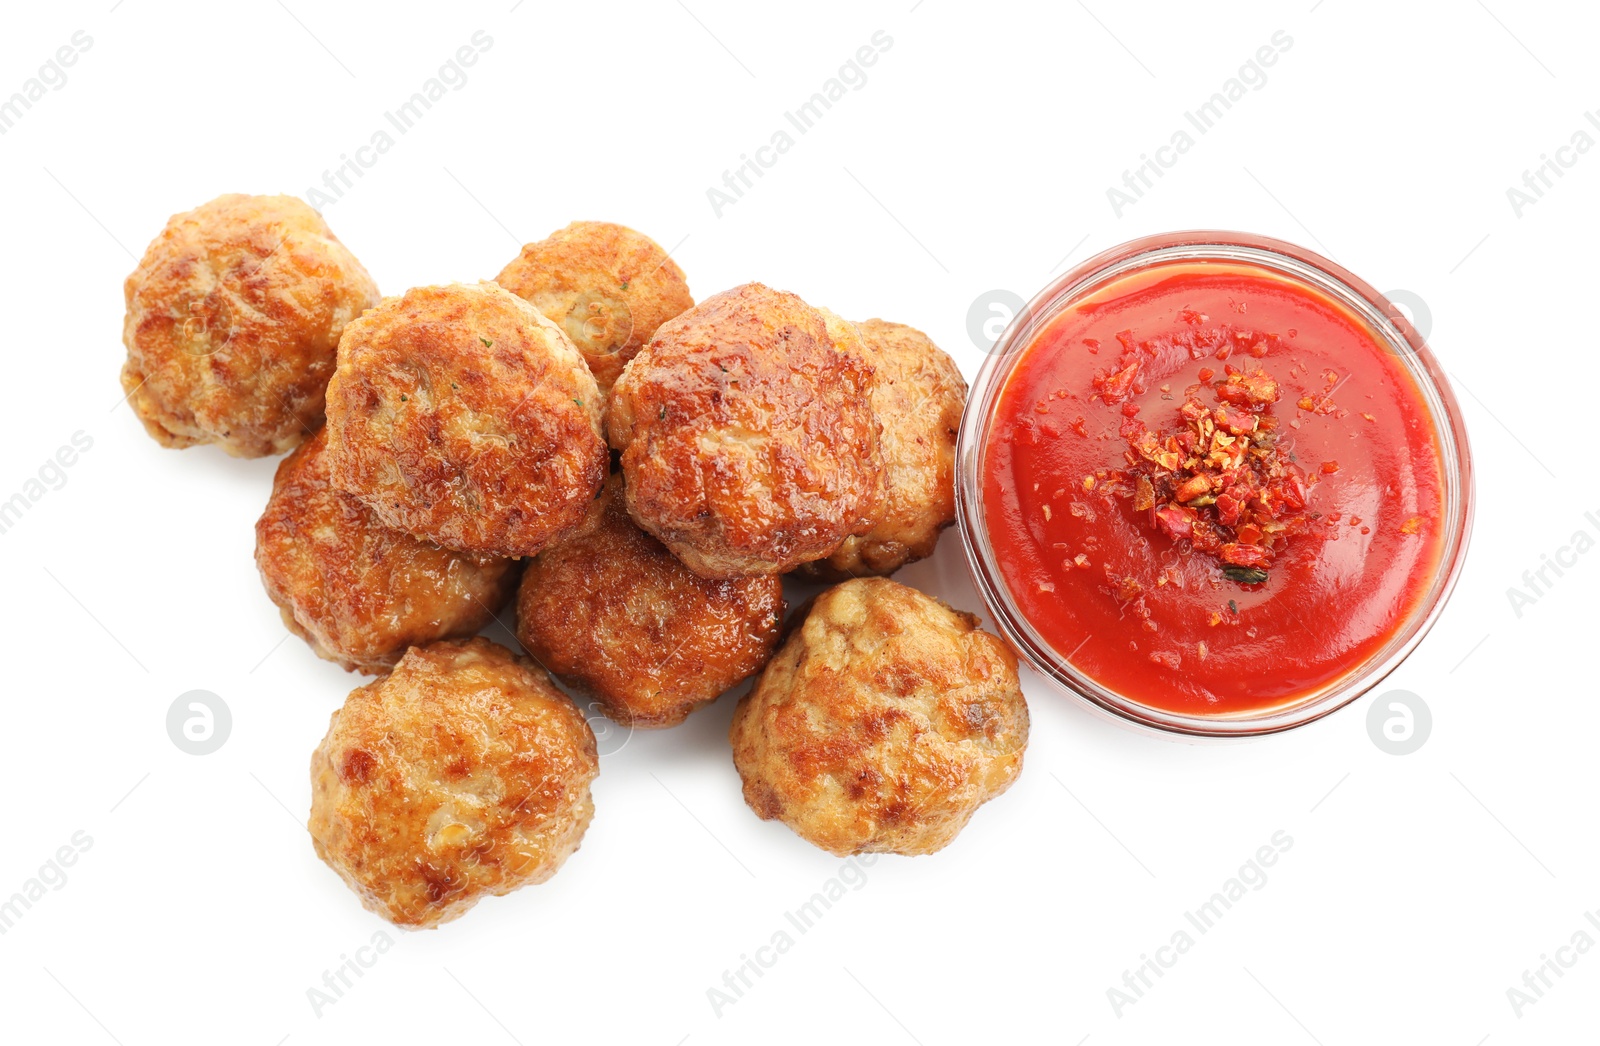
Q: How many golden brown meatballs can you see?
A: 9